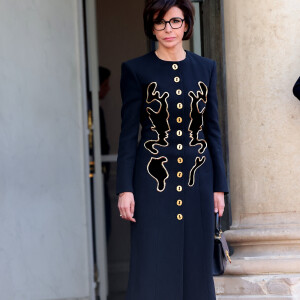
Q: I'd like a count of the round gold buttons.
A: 12